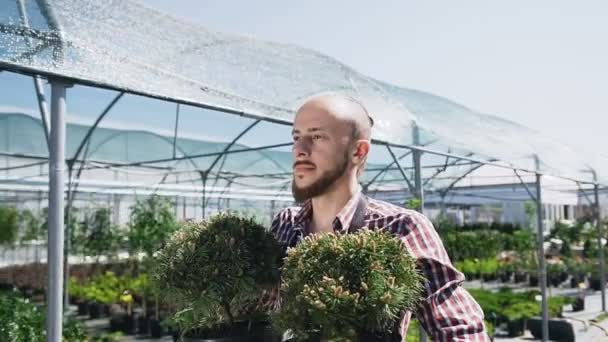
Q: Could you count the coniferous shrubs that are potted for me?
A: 2